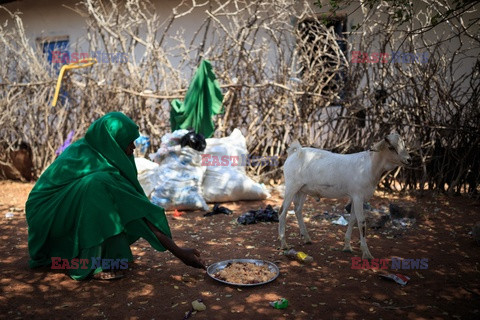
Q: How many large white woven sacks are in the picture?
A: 3